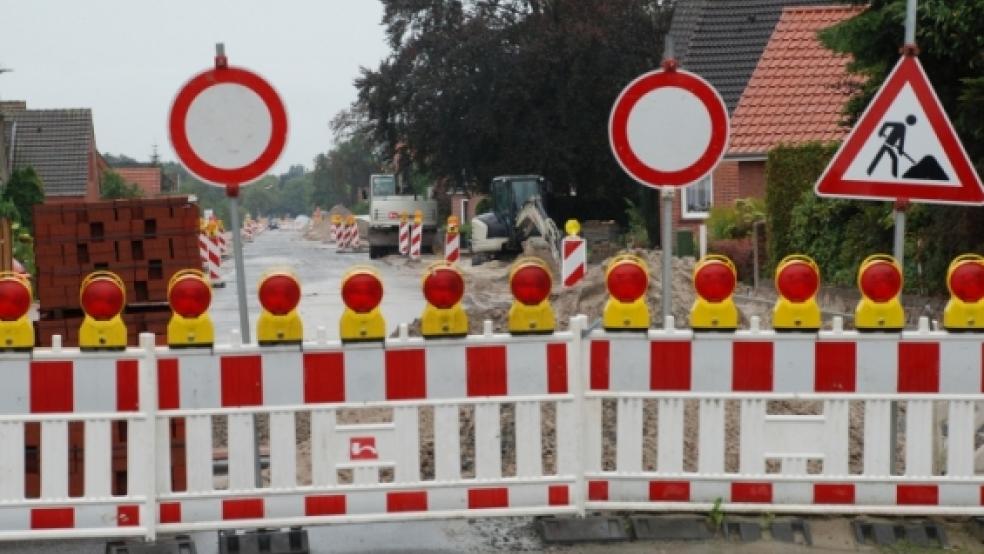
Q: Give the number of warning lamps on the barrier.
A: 12